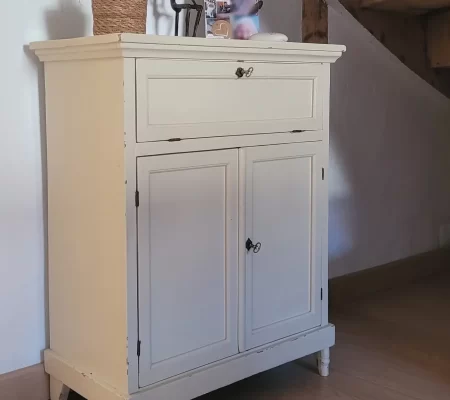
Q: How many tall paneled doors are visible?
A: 2